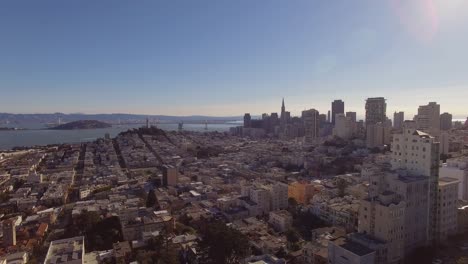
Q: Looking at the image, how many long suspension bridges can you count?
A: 1